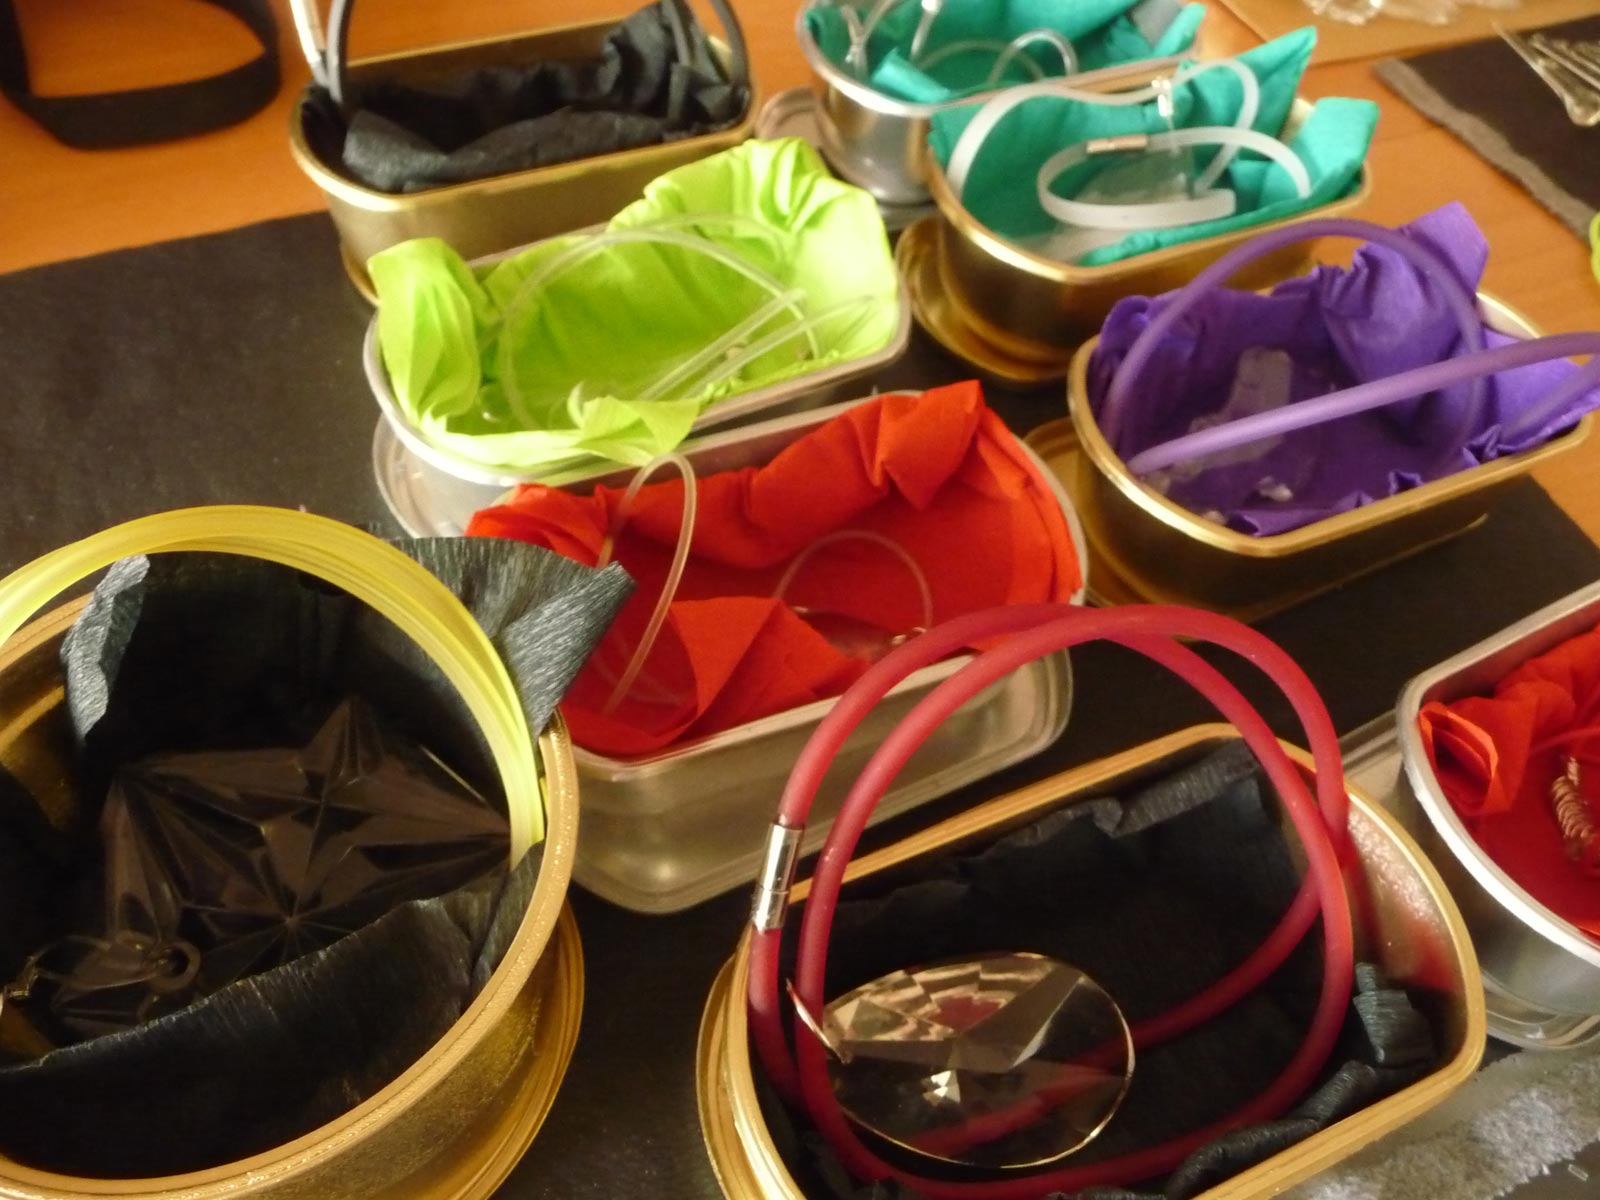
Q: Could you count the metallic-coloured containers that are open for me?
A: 9